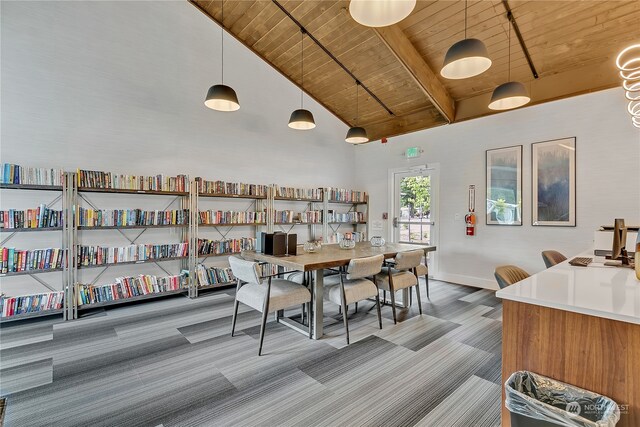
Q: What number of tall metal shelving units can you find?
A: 5